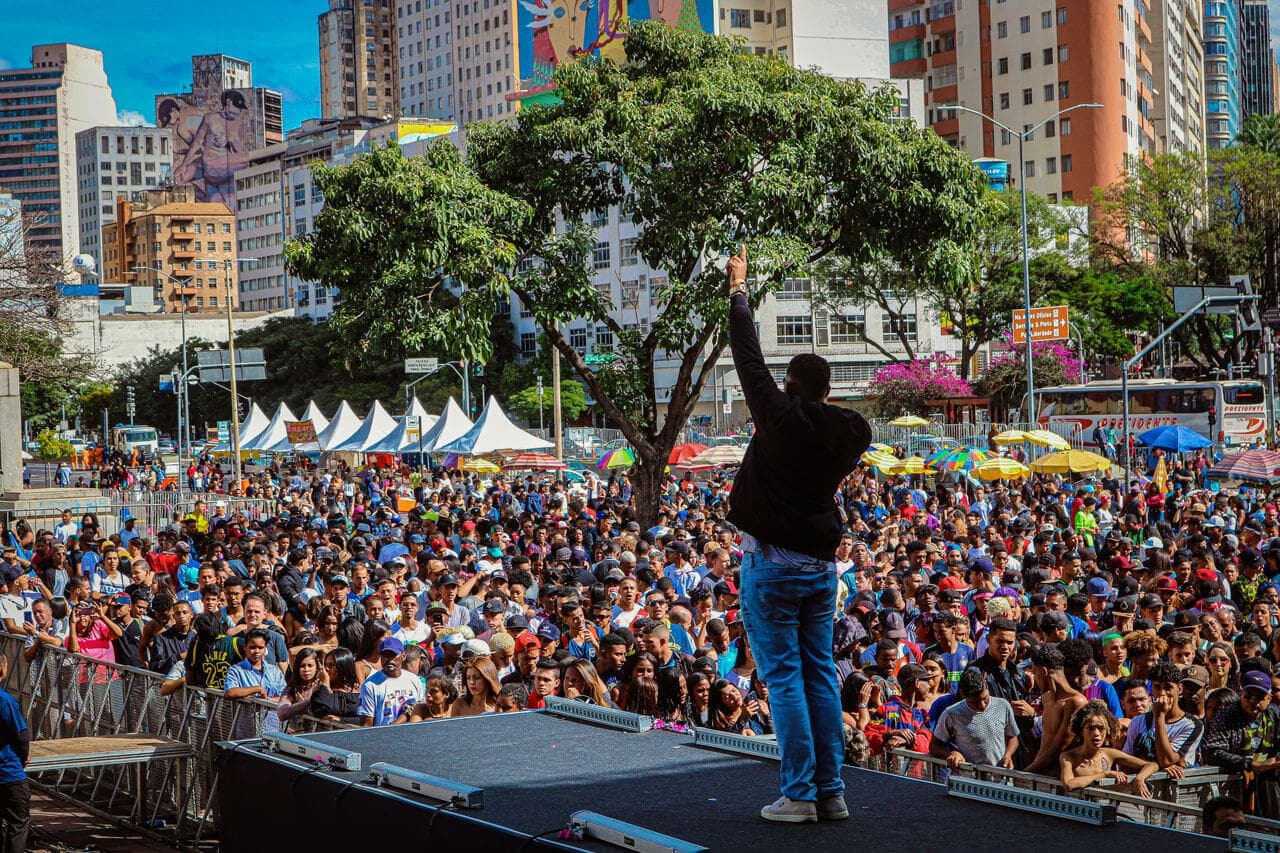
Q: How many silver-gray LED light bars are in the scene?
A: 7